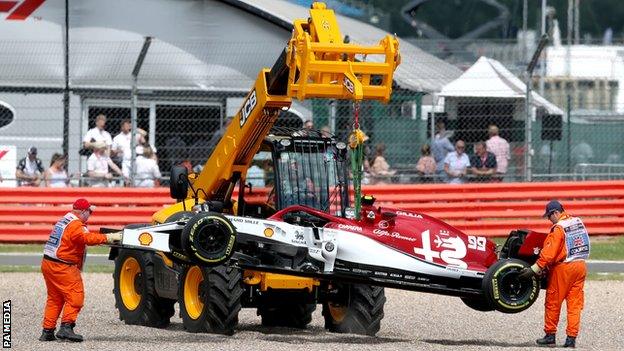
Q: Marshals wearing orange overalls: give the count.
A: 2